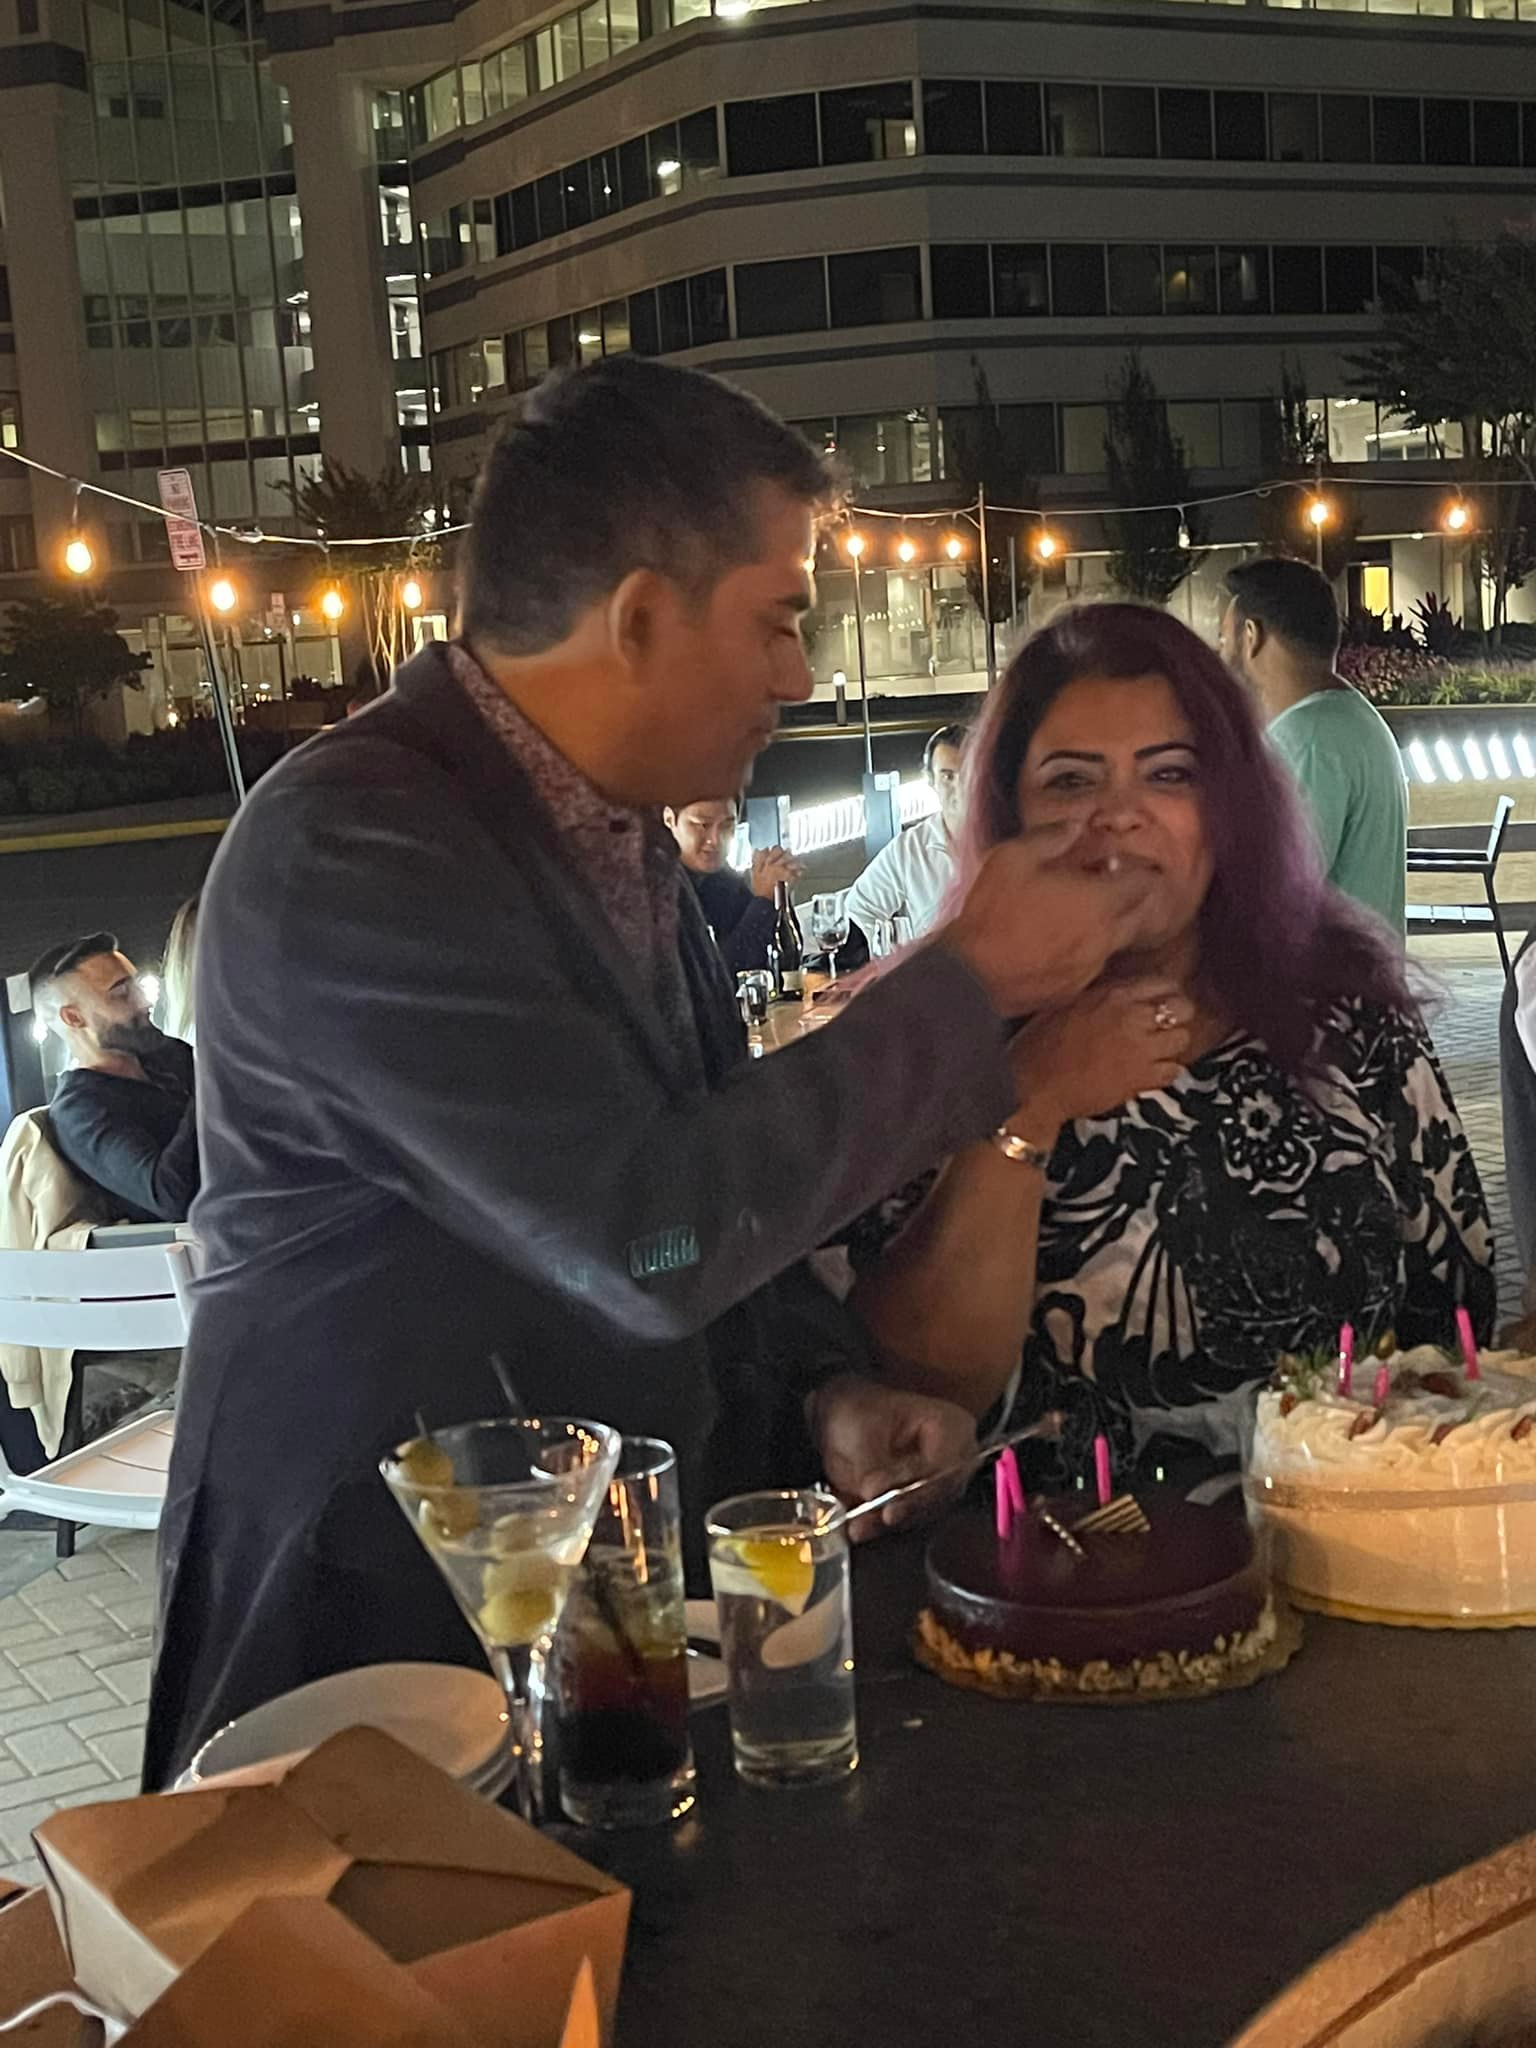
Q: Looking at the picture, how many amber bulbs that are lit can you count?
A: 10